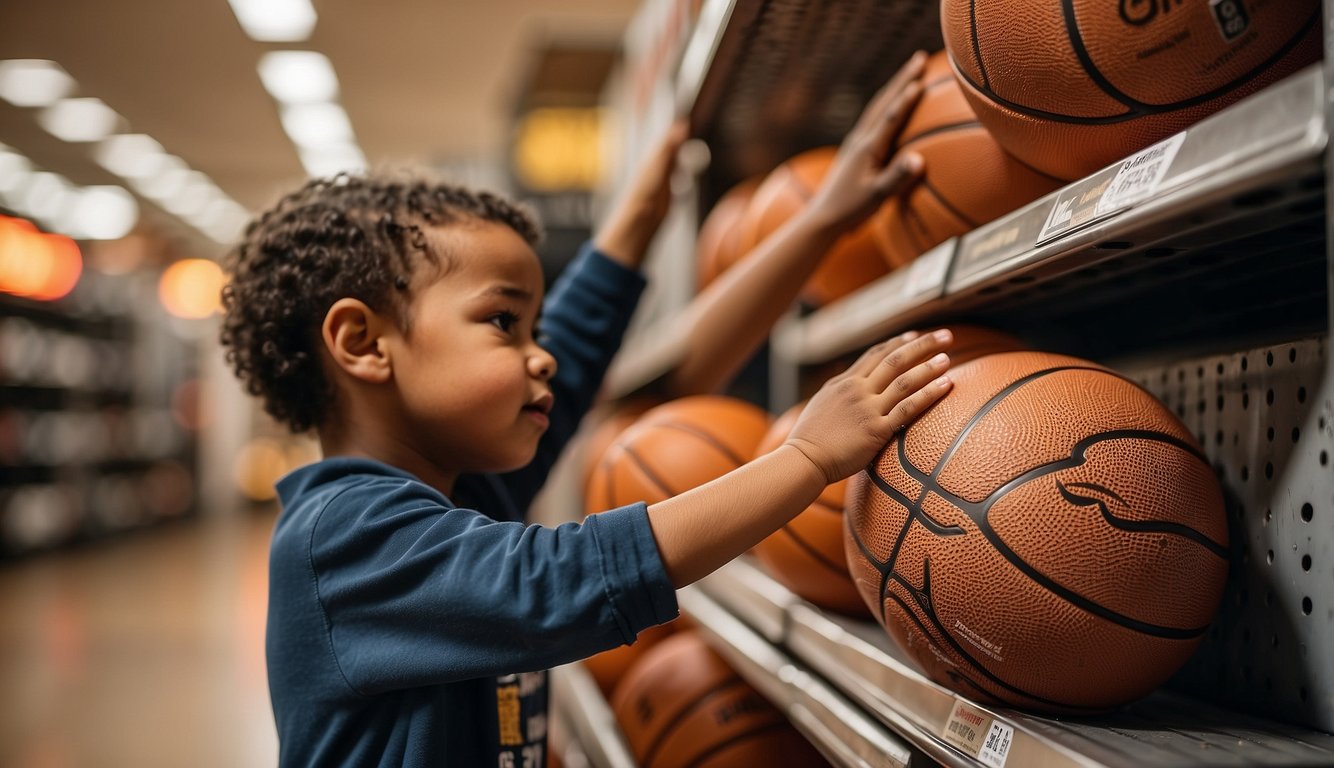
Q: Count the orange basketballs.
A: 11